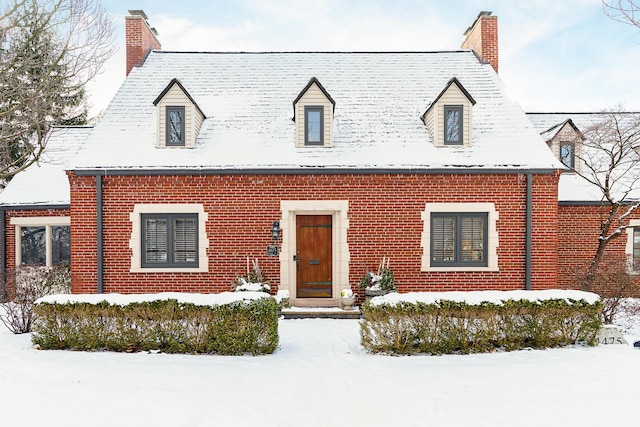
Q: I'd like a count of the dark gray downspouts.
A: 3